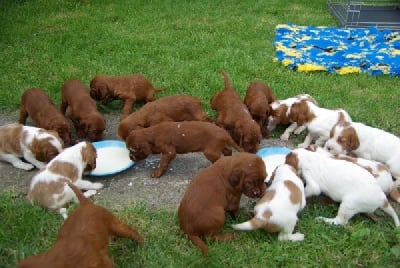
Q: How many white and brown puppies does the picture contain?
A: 8